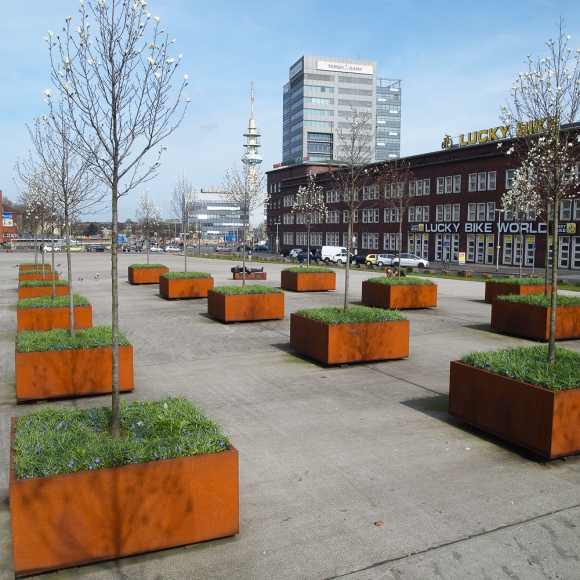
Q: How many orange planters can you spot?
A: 15